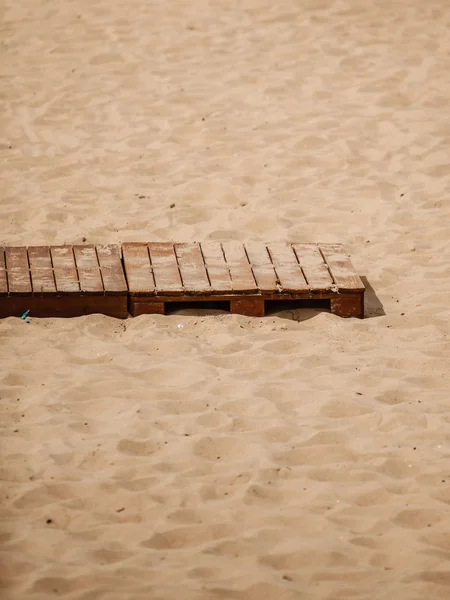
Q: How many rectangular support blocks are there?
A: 3